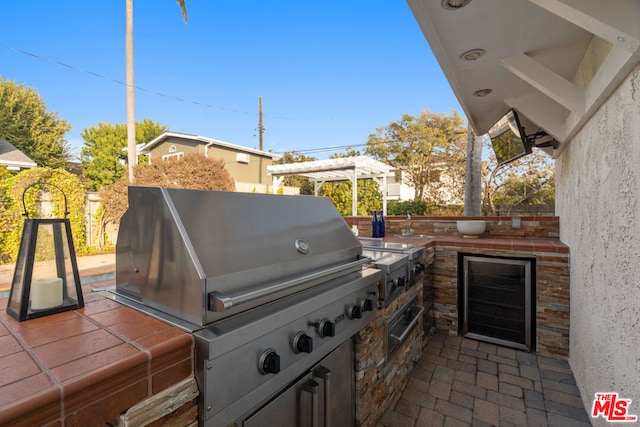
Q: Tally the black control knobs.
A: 8